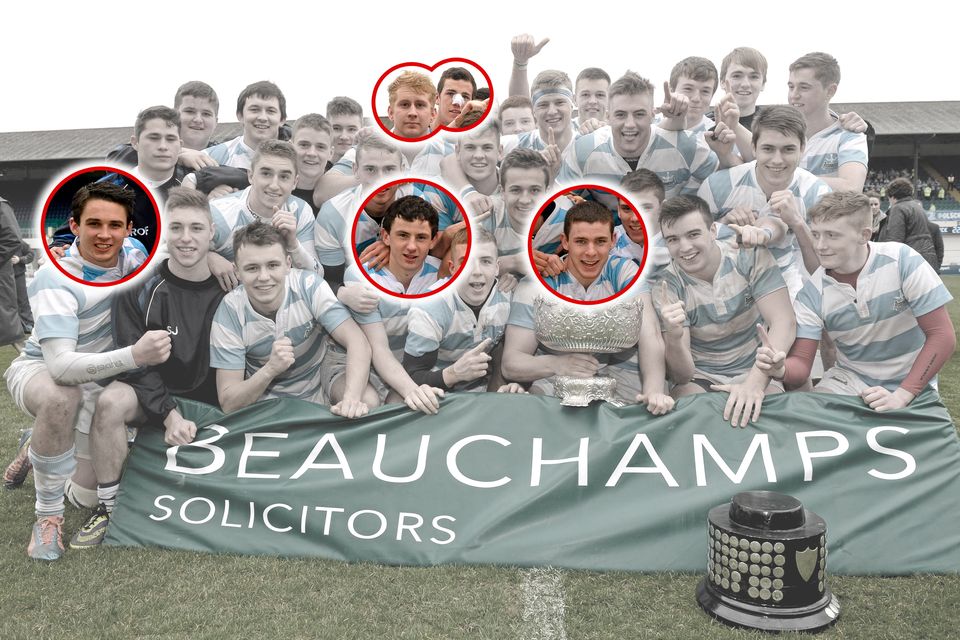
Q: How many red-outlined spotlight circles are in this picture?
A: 5